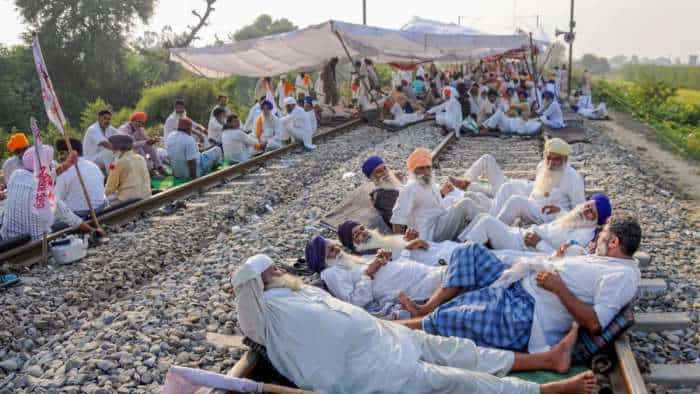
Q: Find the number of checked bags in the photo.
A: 1